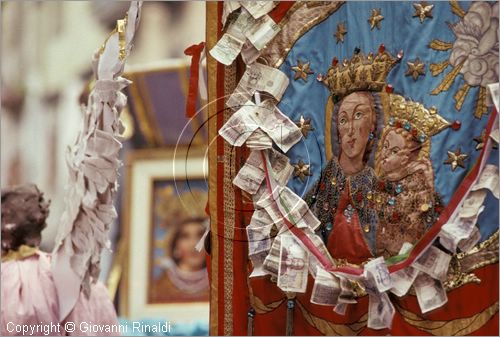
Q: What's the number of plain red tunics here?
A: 1